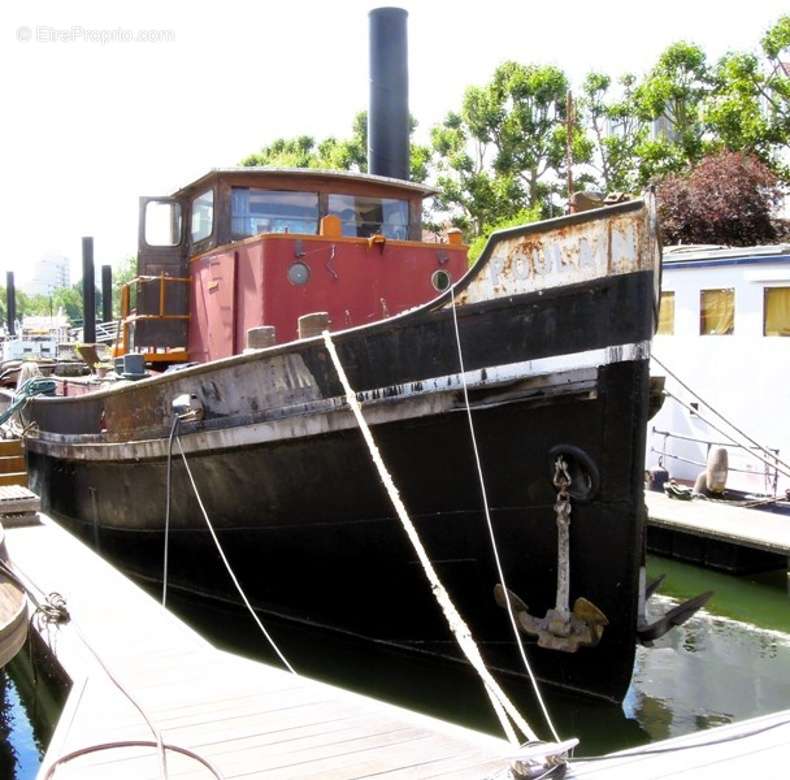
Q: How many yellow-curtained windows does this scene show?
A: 3